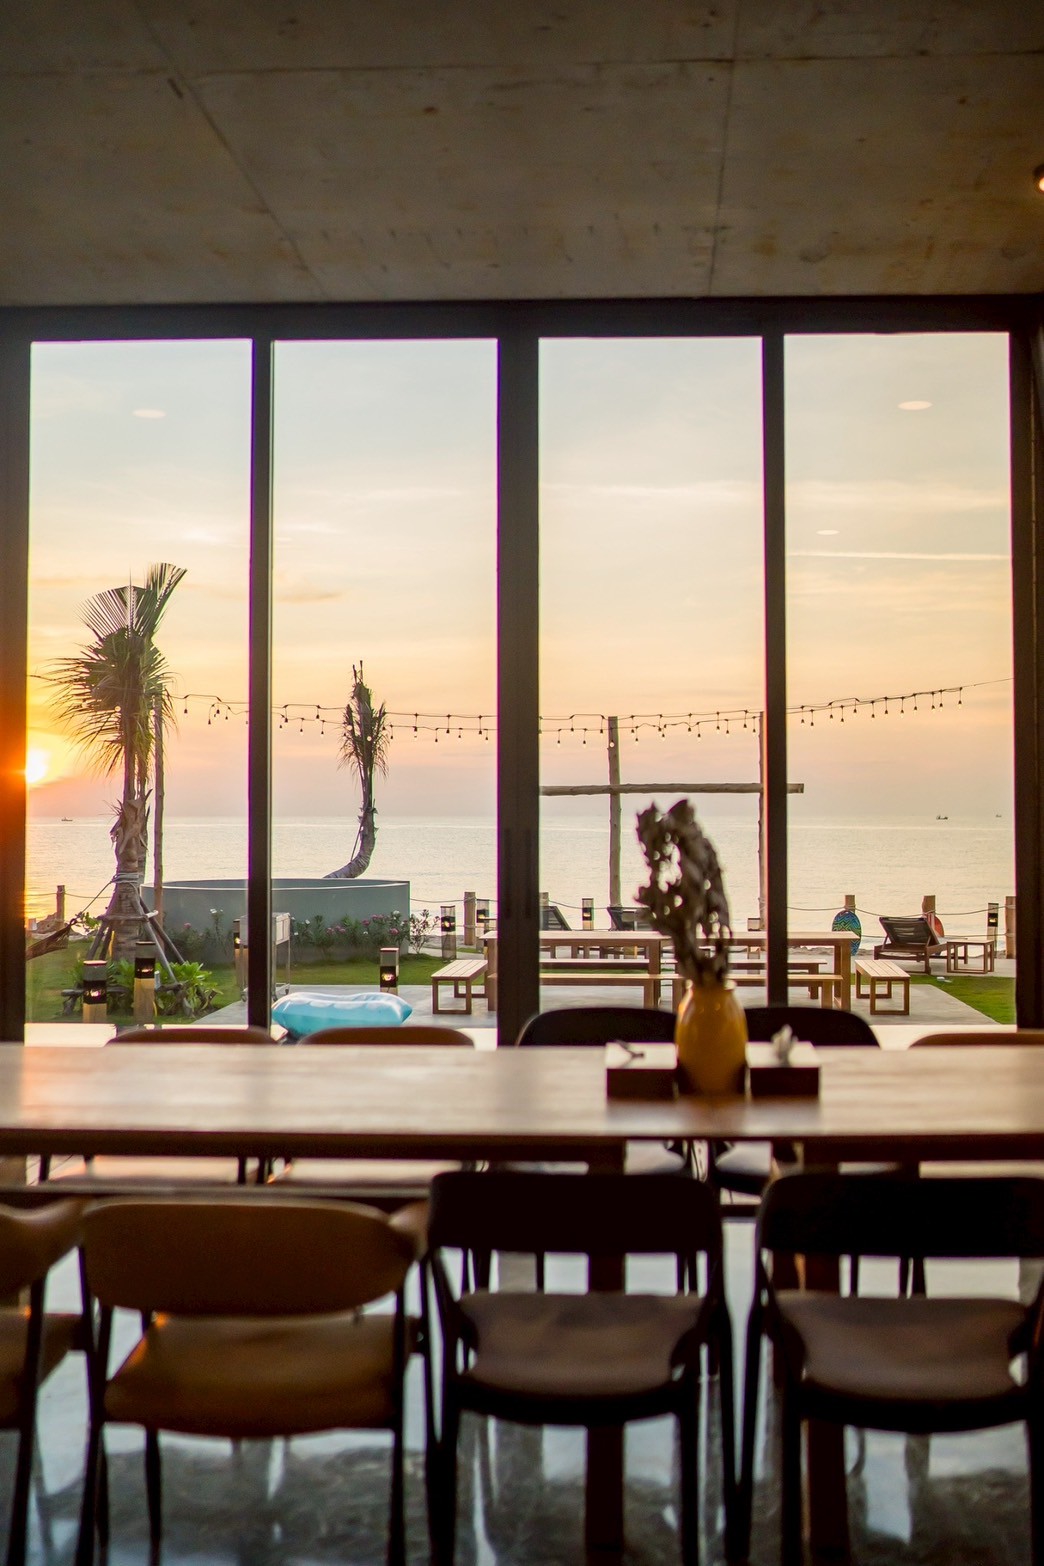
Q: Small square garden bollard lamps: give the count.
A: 8